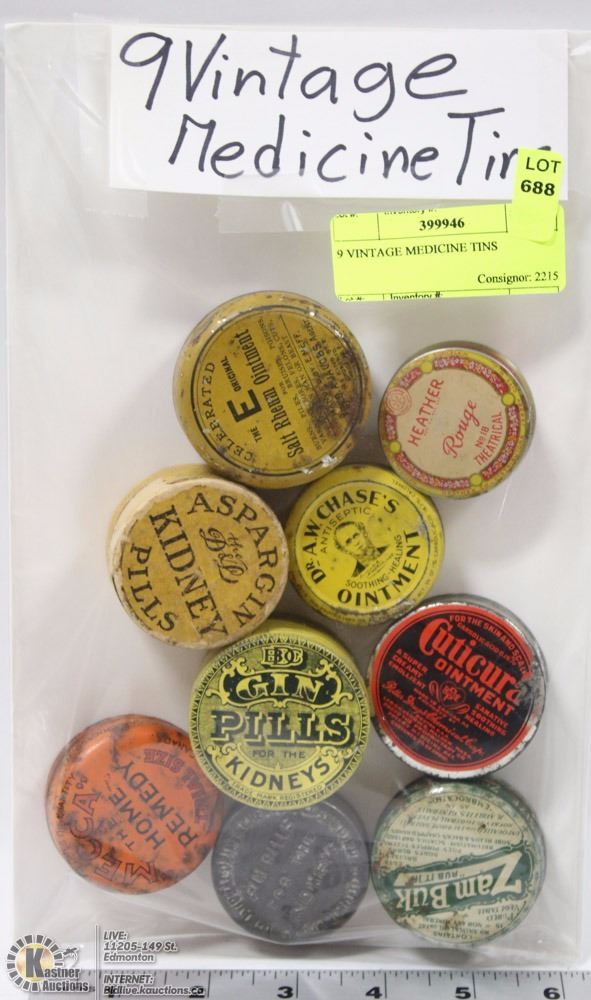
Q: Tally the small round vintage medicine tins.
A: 9